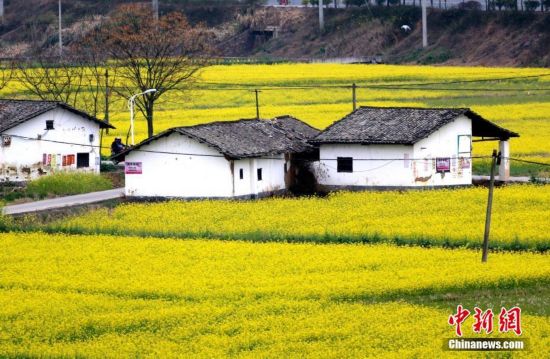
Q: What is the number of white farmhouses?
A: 3